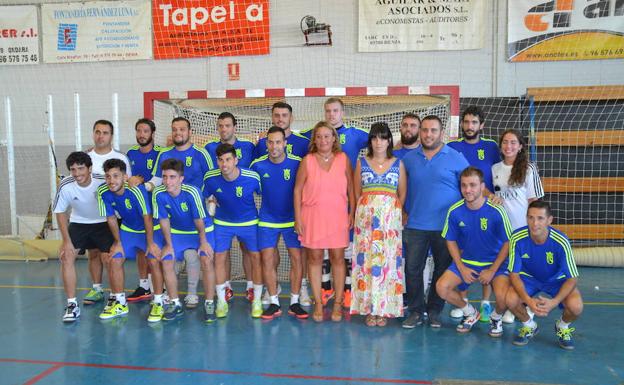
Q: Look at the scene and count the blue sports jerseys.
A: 13